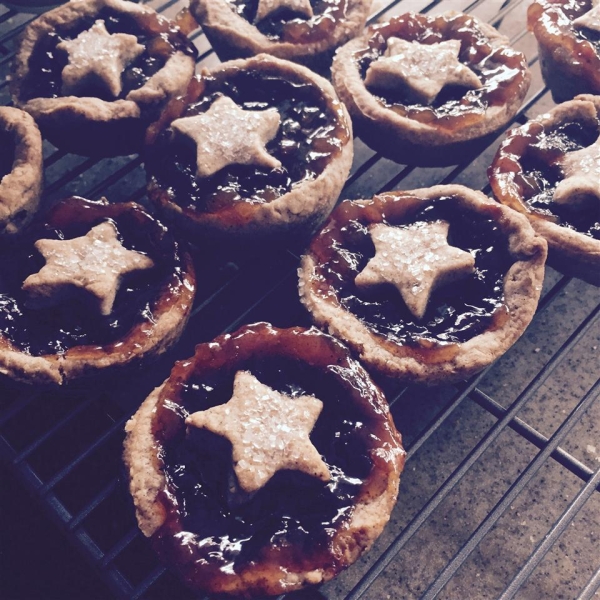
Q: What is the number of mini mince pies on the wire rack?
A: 10